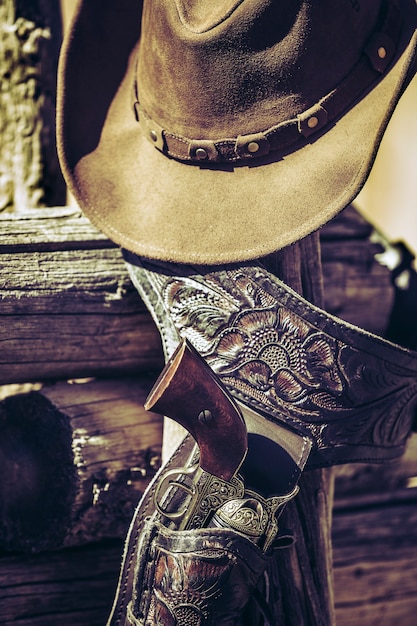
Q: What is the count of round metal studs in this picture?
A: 5